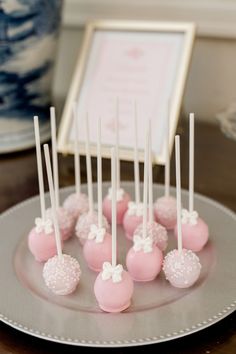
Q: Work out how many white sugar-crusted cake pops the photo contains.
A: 7